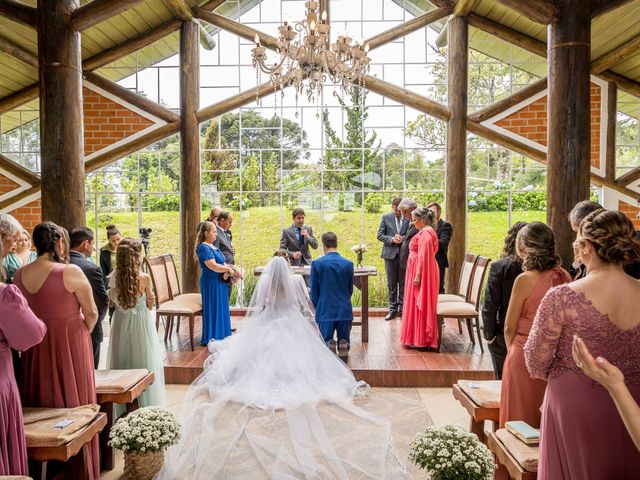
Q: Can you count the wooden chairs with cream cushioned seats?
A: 4